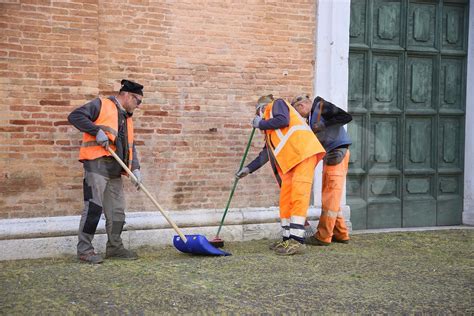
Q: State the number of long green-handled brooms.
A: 1